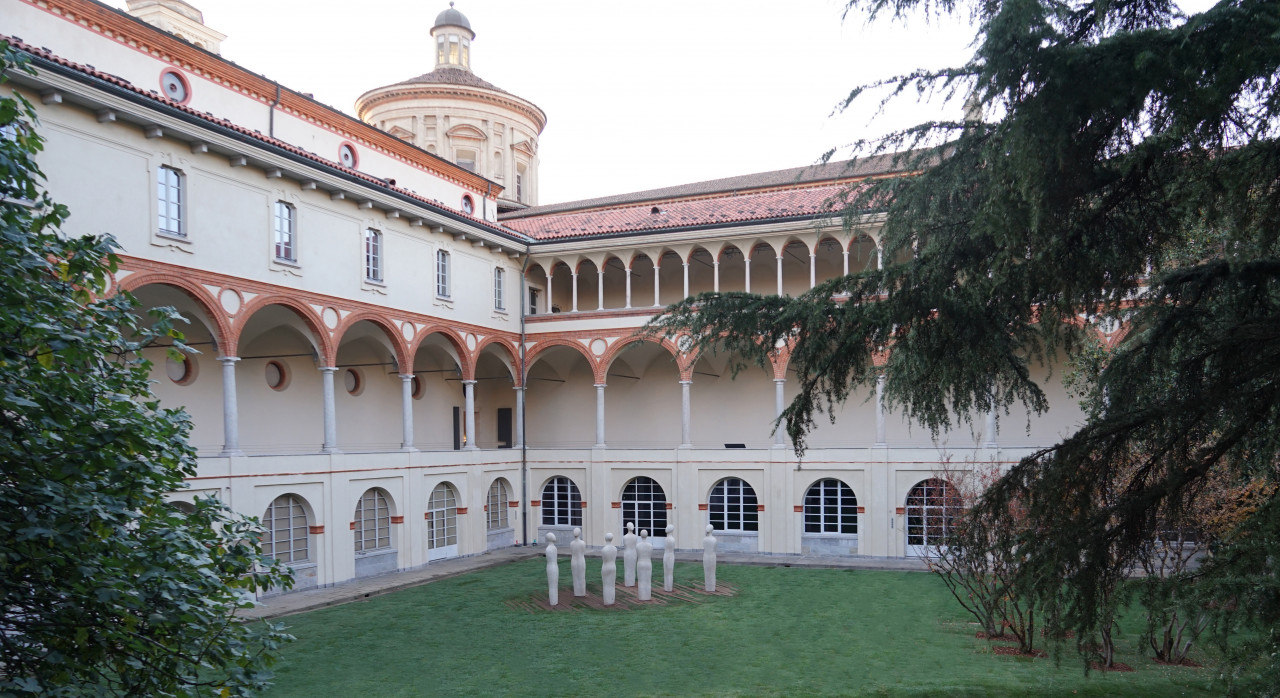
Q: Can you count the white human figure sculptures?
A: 7